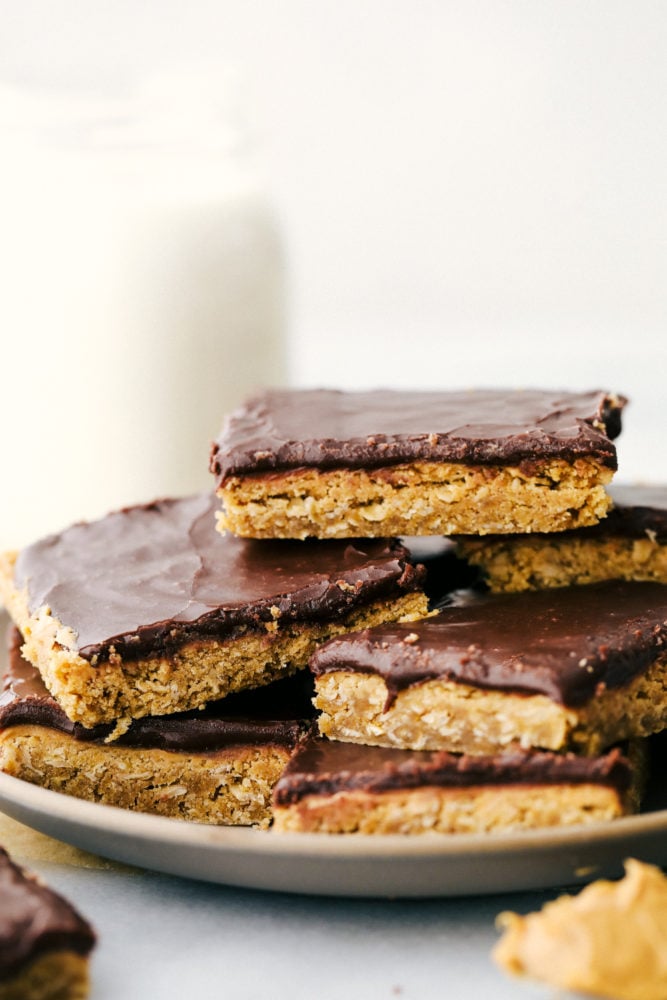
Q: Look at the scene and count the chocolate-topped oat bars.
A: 7